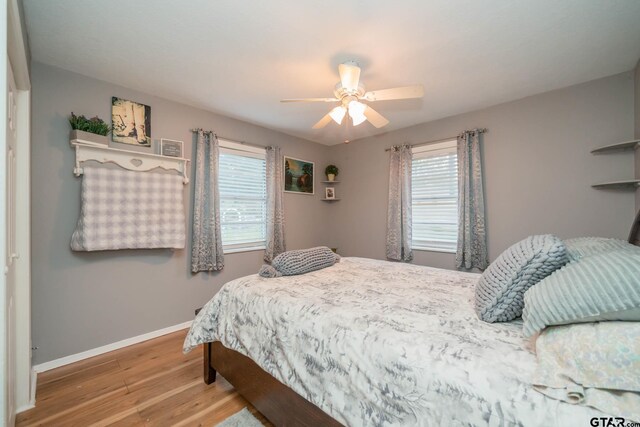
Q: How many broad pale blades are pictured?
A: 5